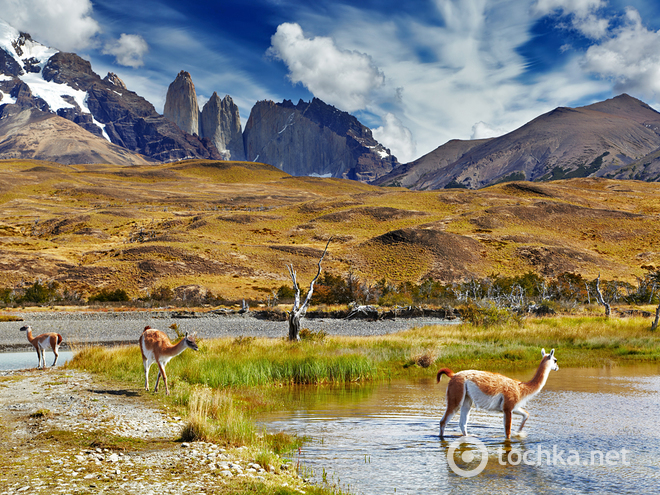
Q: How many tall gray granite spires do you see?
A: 3